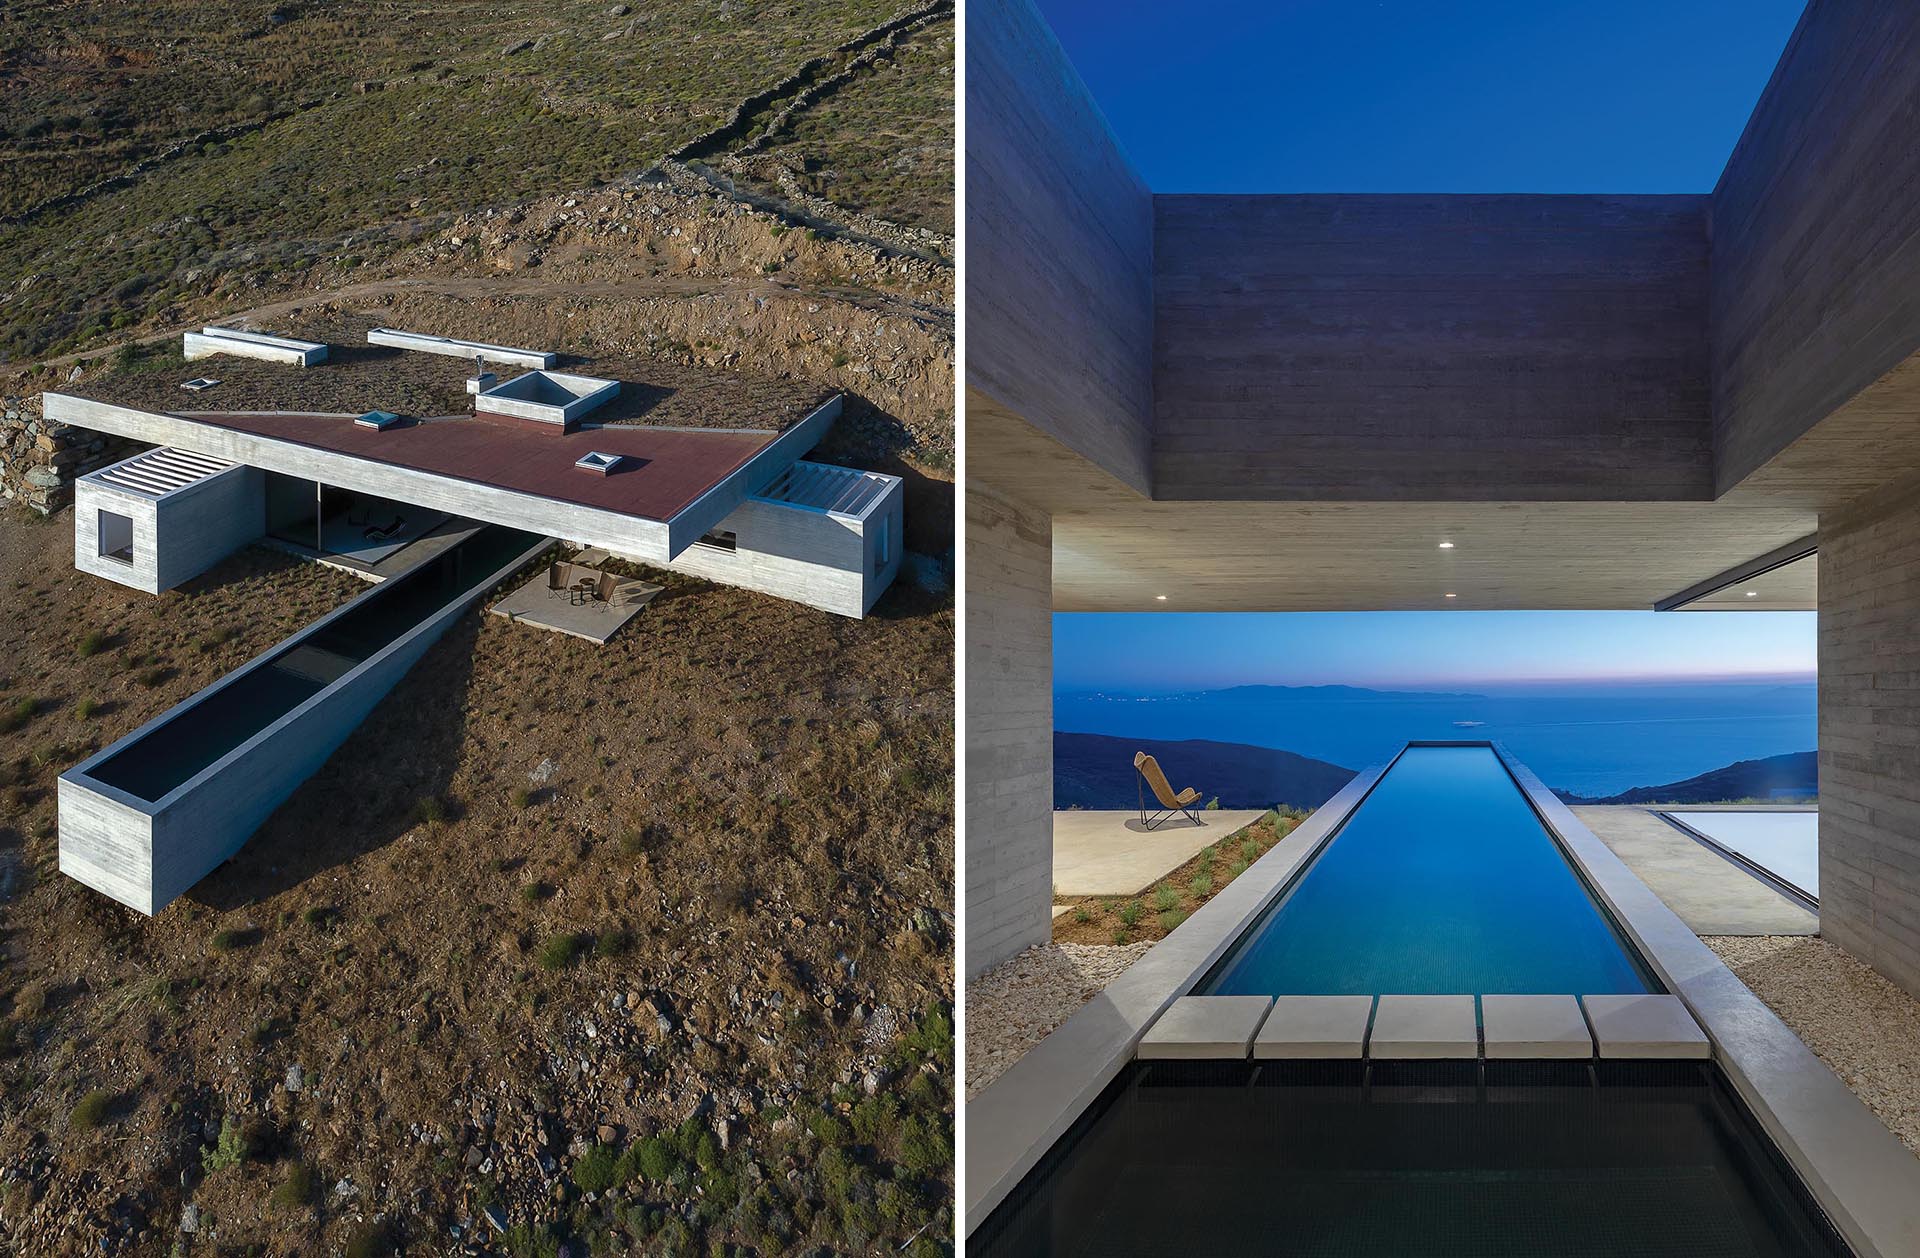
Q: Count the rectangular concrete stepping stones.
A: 5